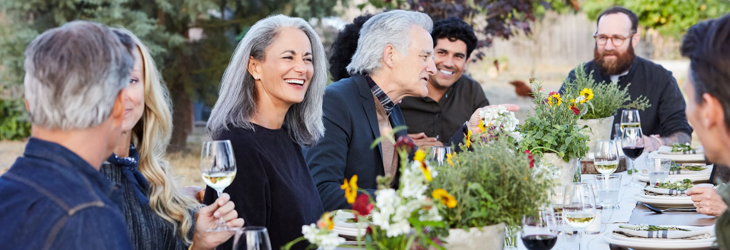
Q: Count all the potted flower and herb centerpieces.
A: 3